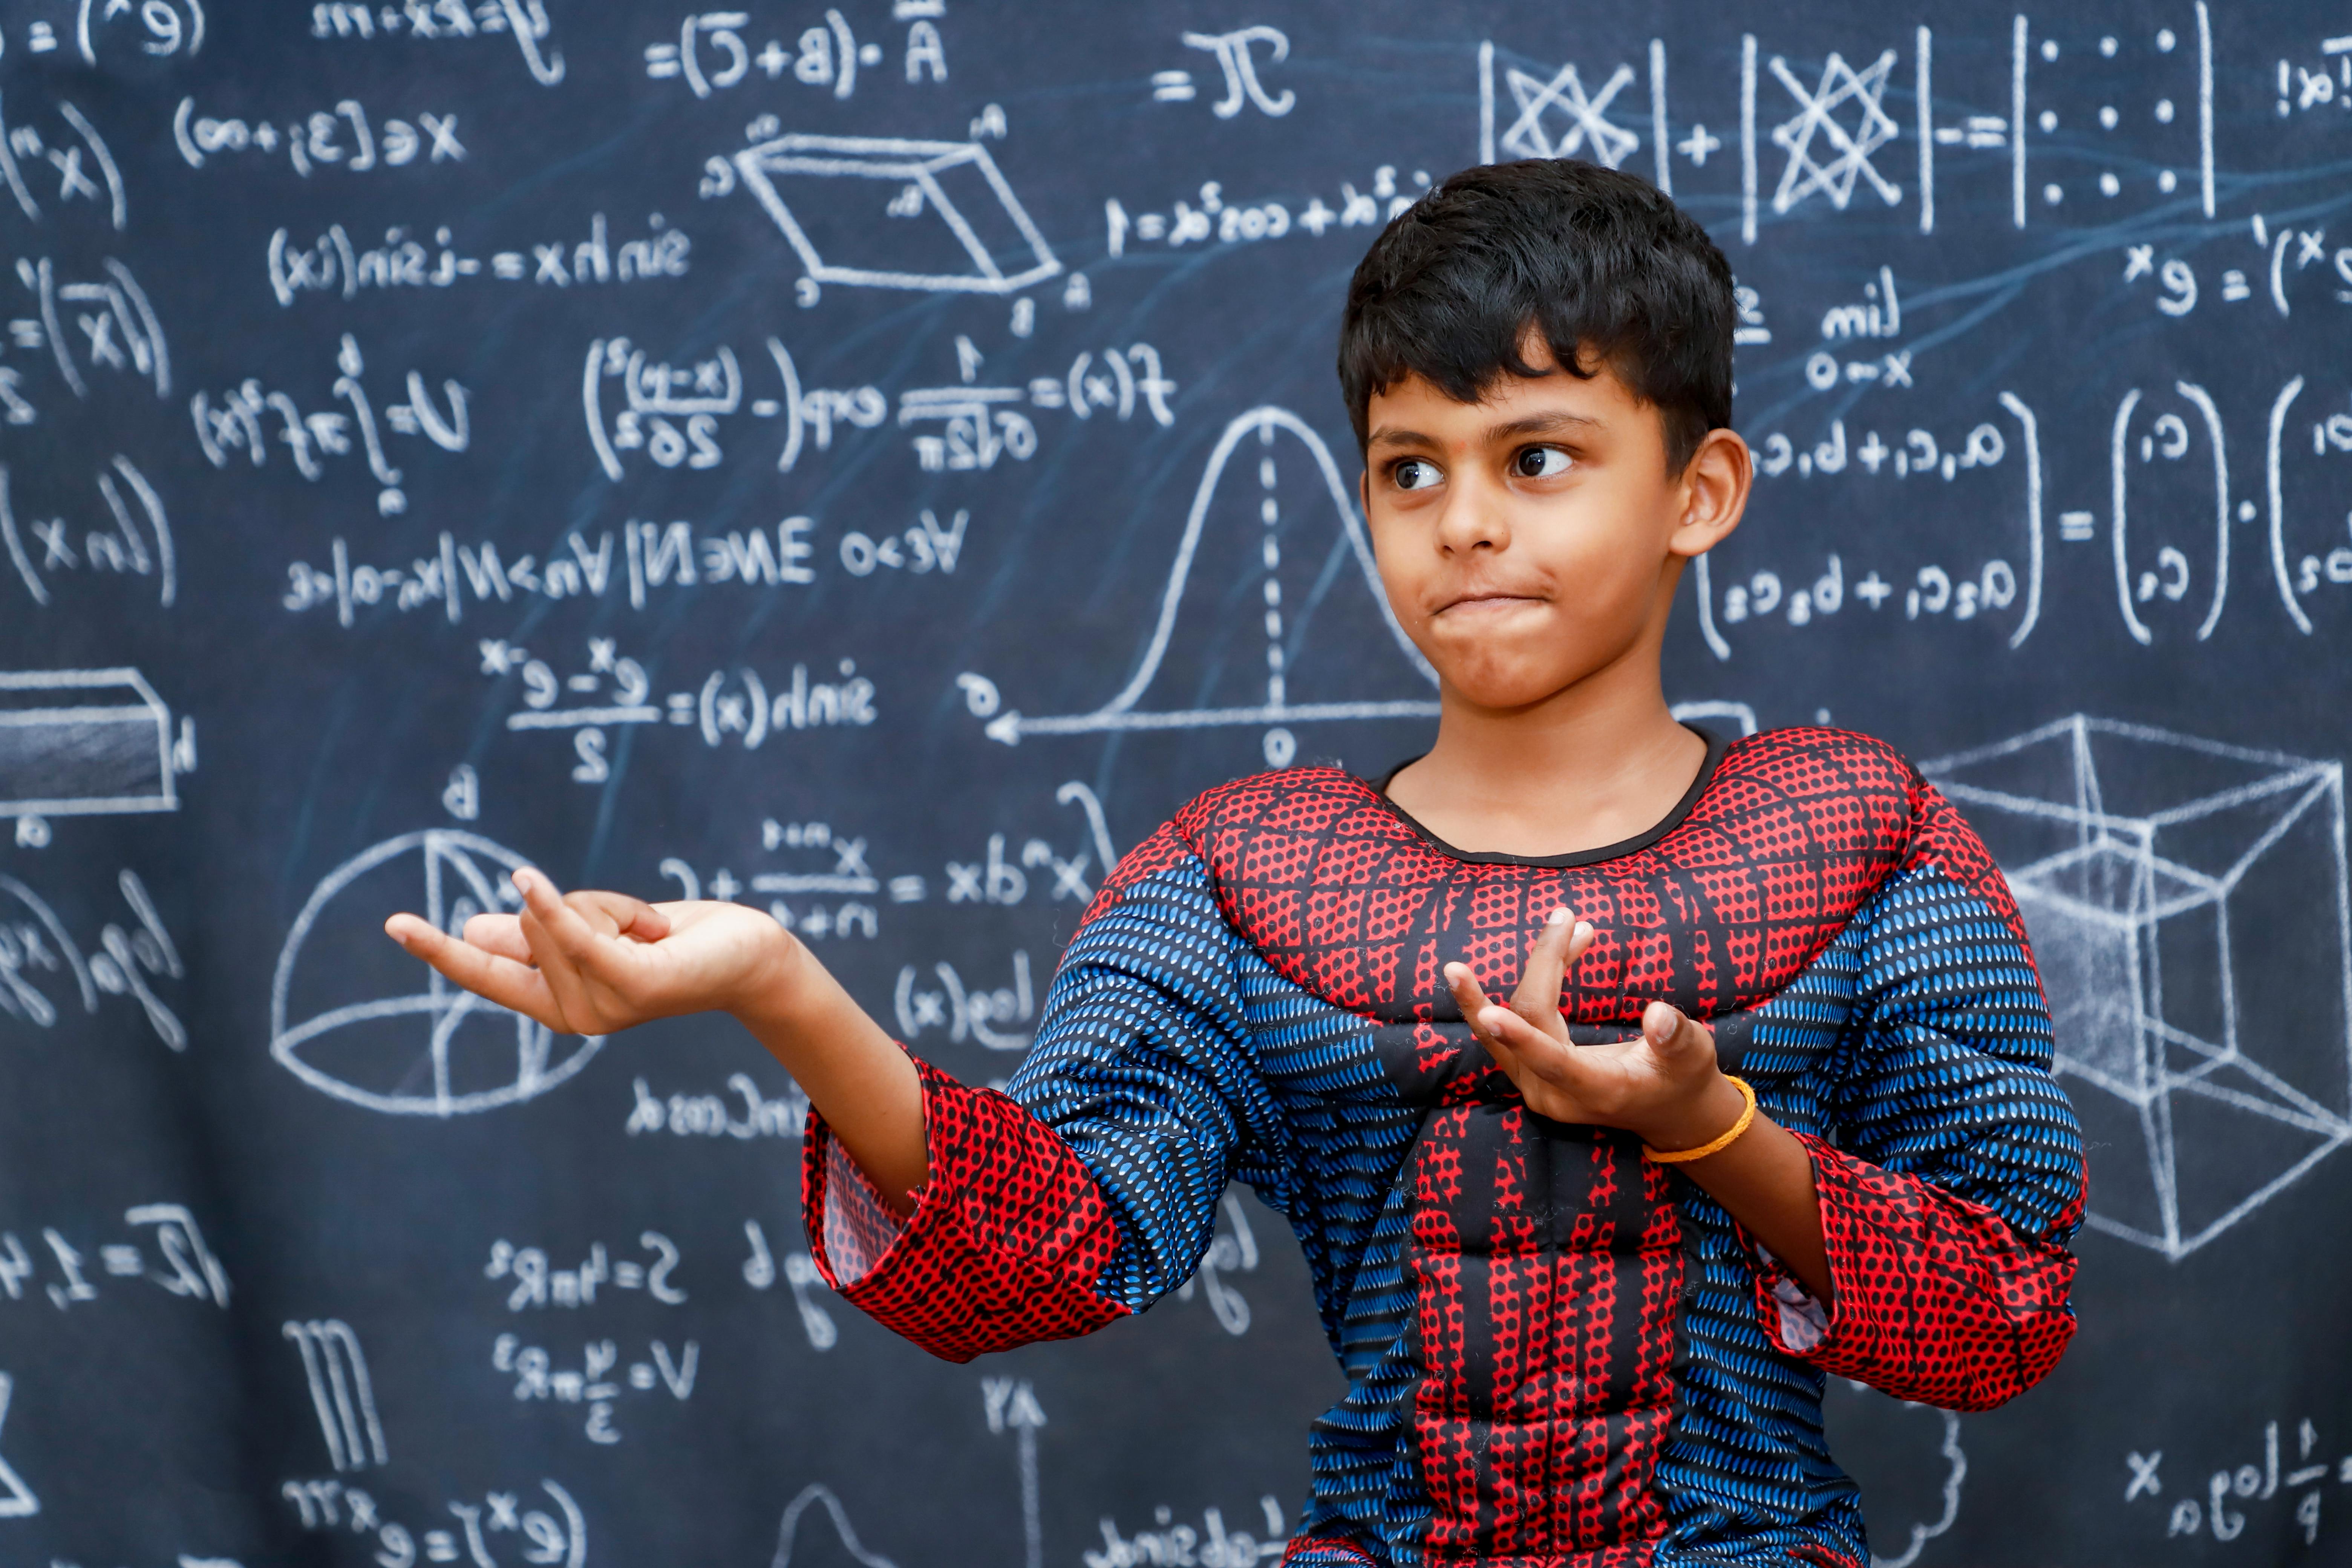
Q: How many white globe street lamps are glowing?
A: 0